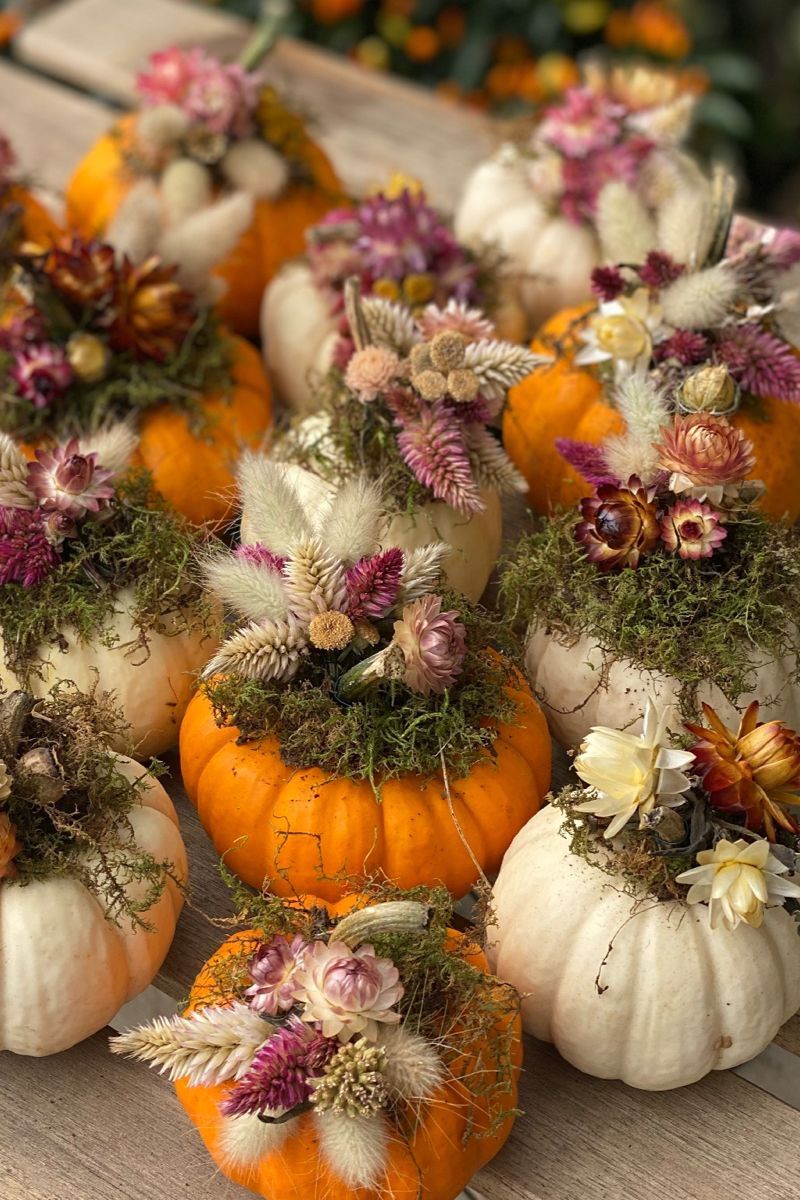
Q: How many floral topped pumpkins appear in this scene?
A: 13